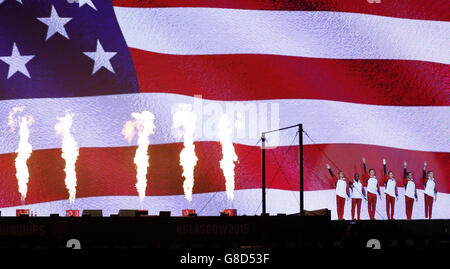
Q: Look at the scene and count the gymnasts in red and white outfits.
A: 6